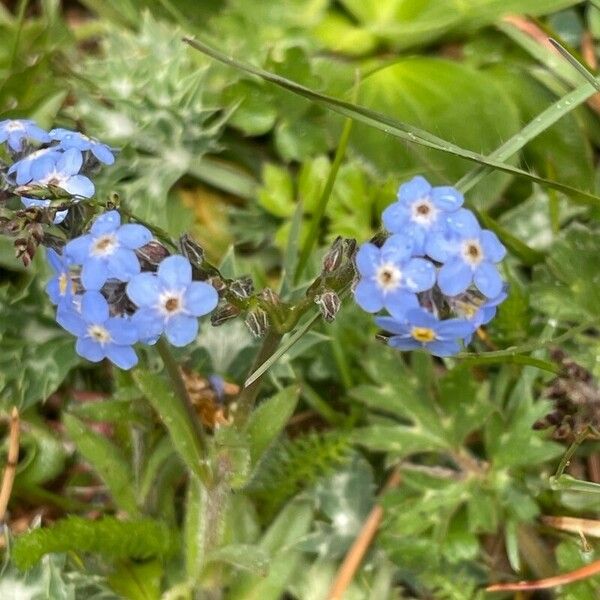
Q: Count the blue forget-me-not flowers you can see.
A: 13